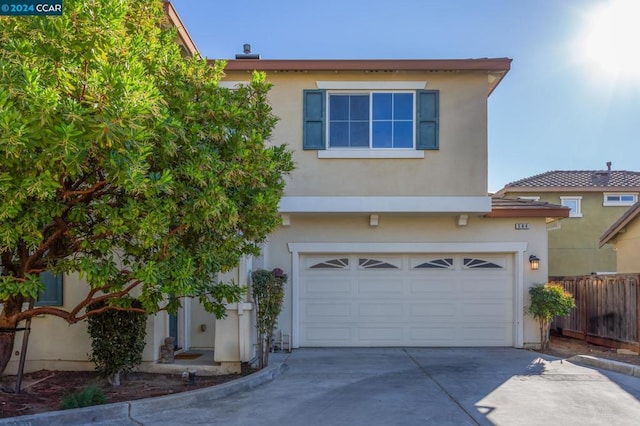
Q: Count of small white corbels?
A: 3